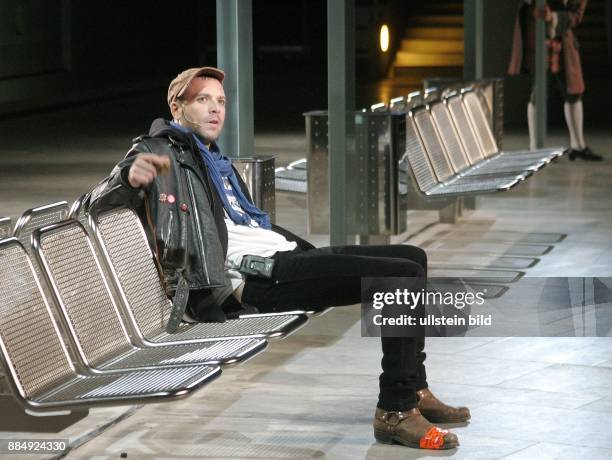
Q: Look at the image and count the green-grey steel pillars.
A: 4